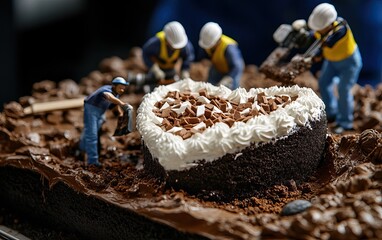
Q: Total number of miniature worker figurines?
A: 4